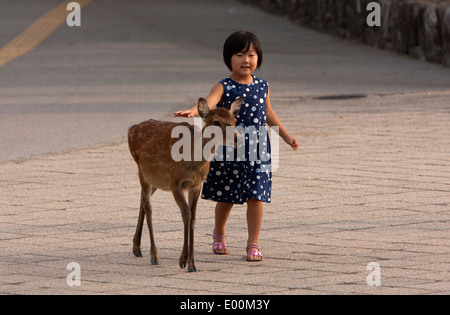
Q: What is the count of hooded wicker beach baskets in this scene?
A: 0